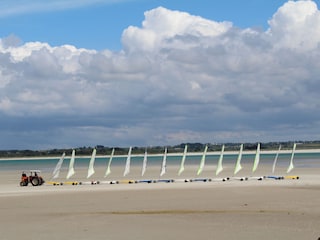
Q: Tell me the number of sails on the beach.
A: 14